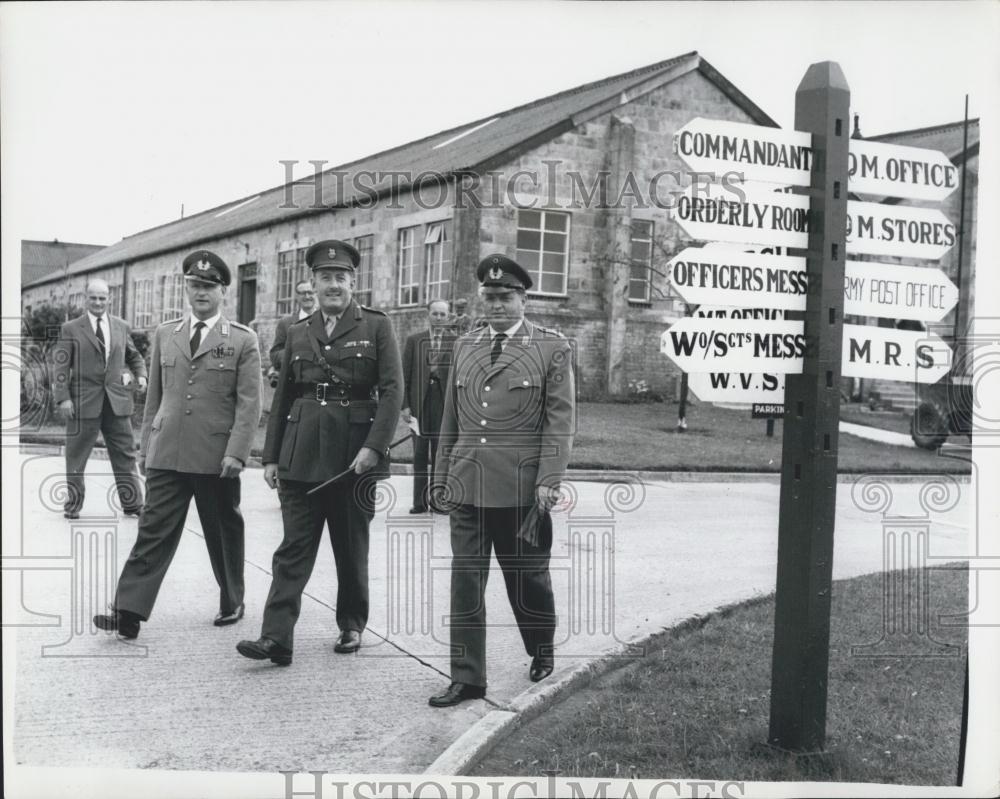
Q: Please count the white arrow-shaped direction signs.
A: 12